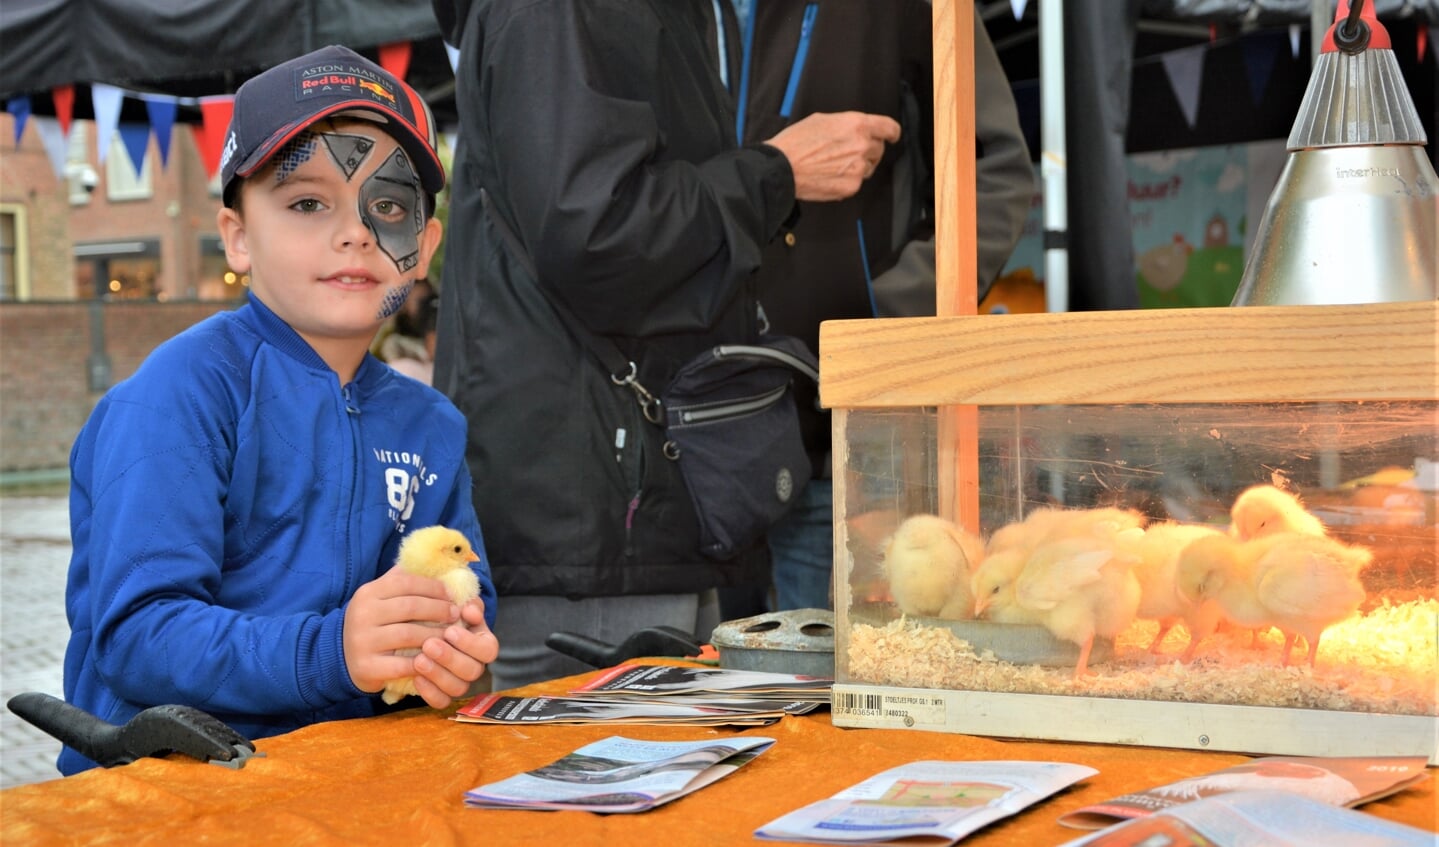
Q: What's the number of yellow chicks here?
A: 7